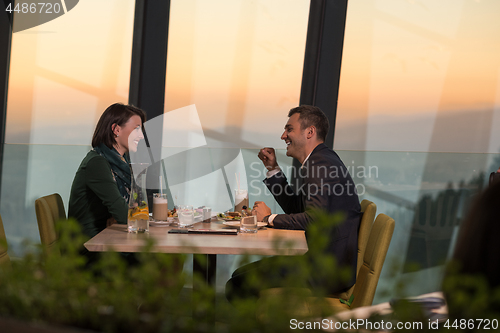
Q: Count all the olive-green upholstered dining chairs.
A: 4